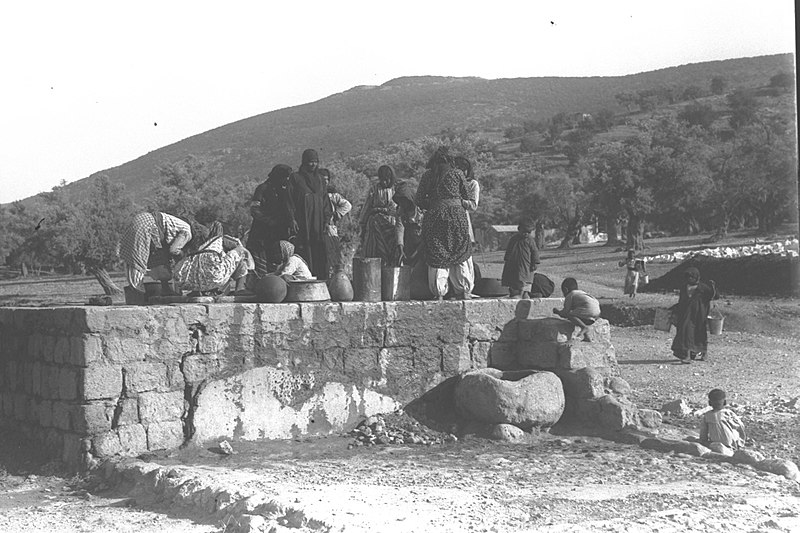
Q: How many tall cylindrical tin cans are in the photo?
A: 2